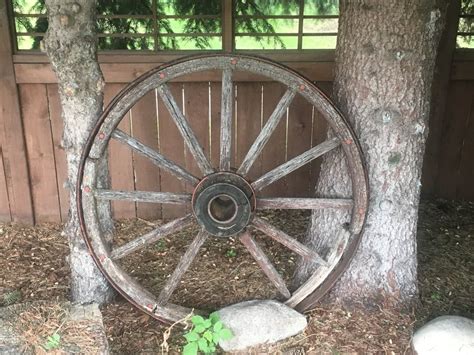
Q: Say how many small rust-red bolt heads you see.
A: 9